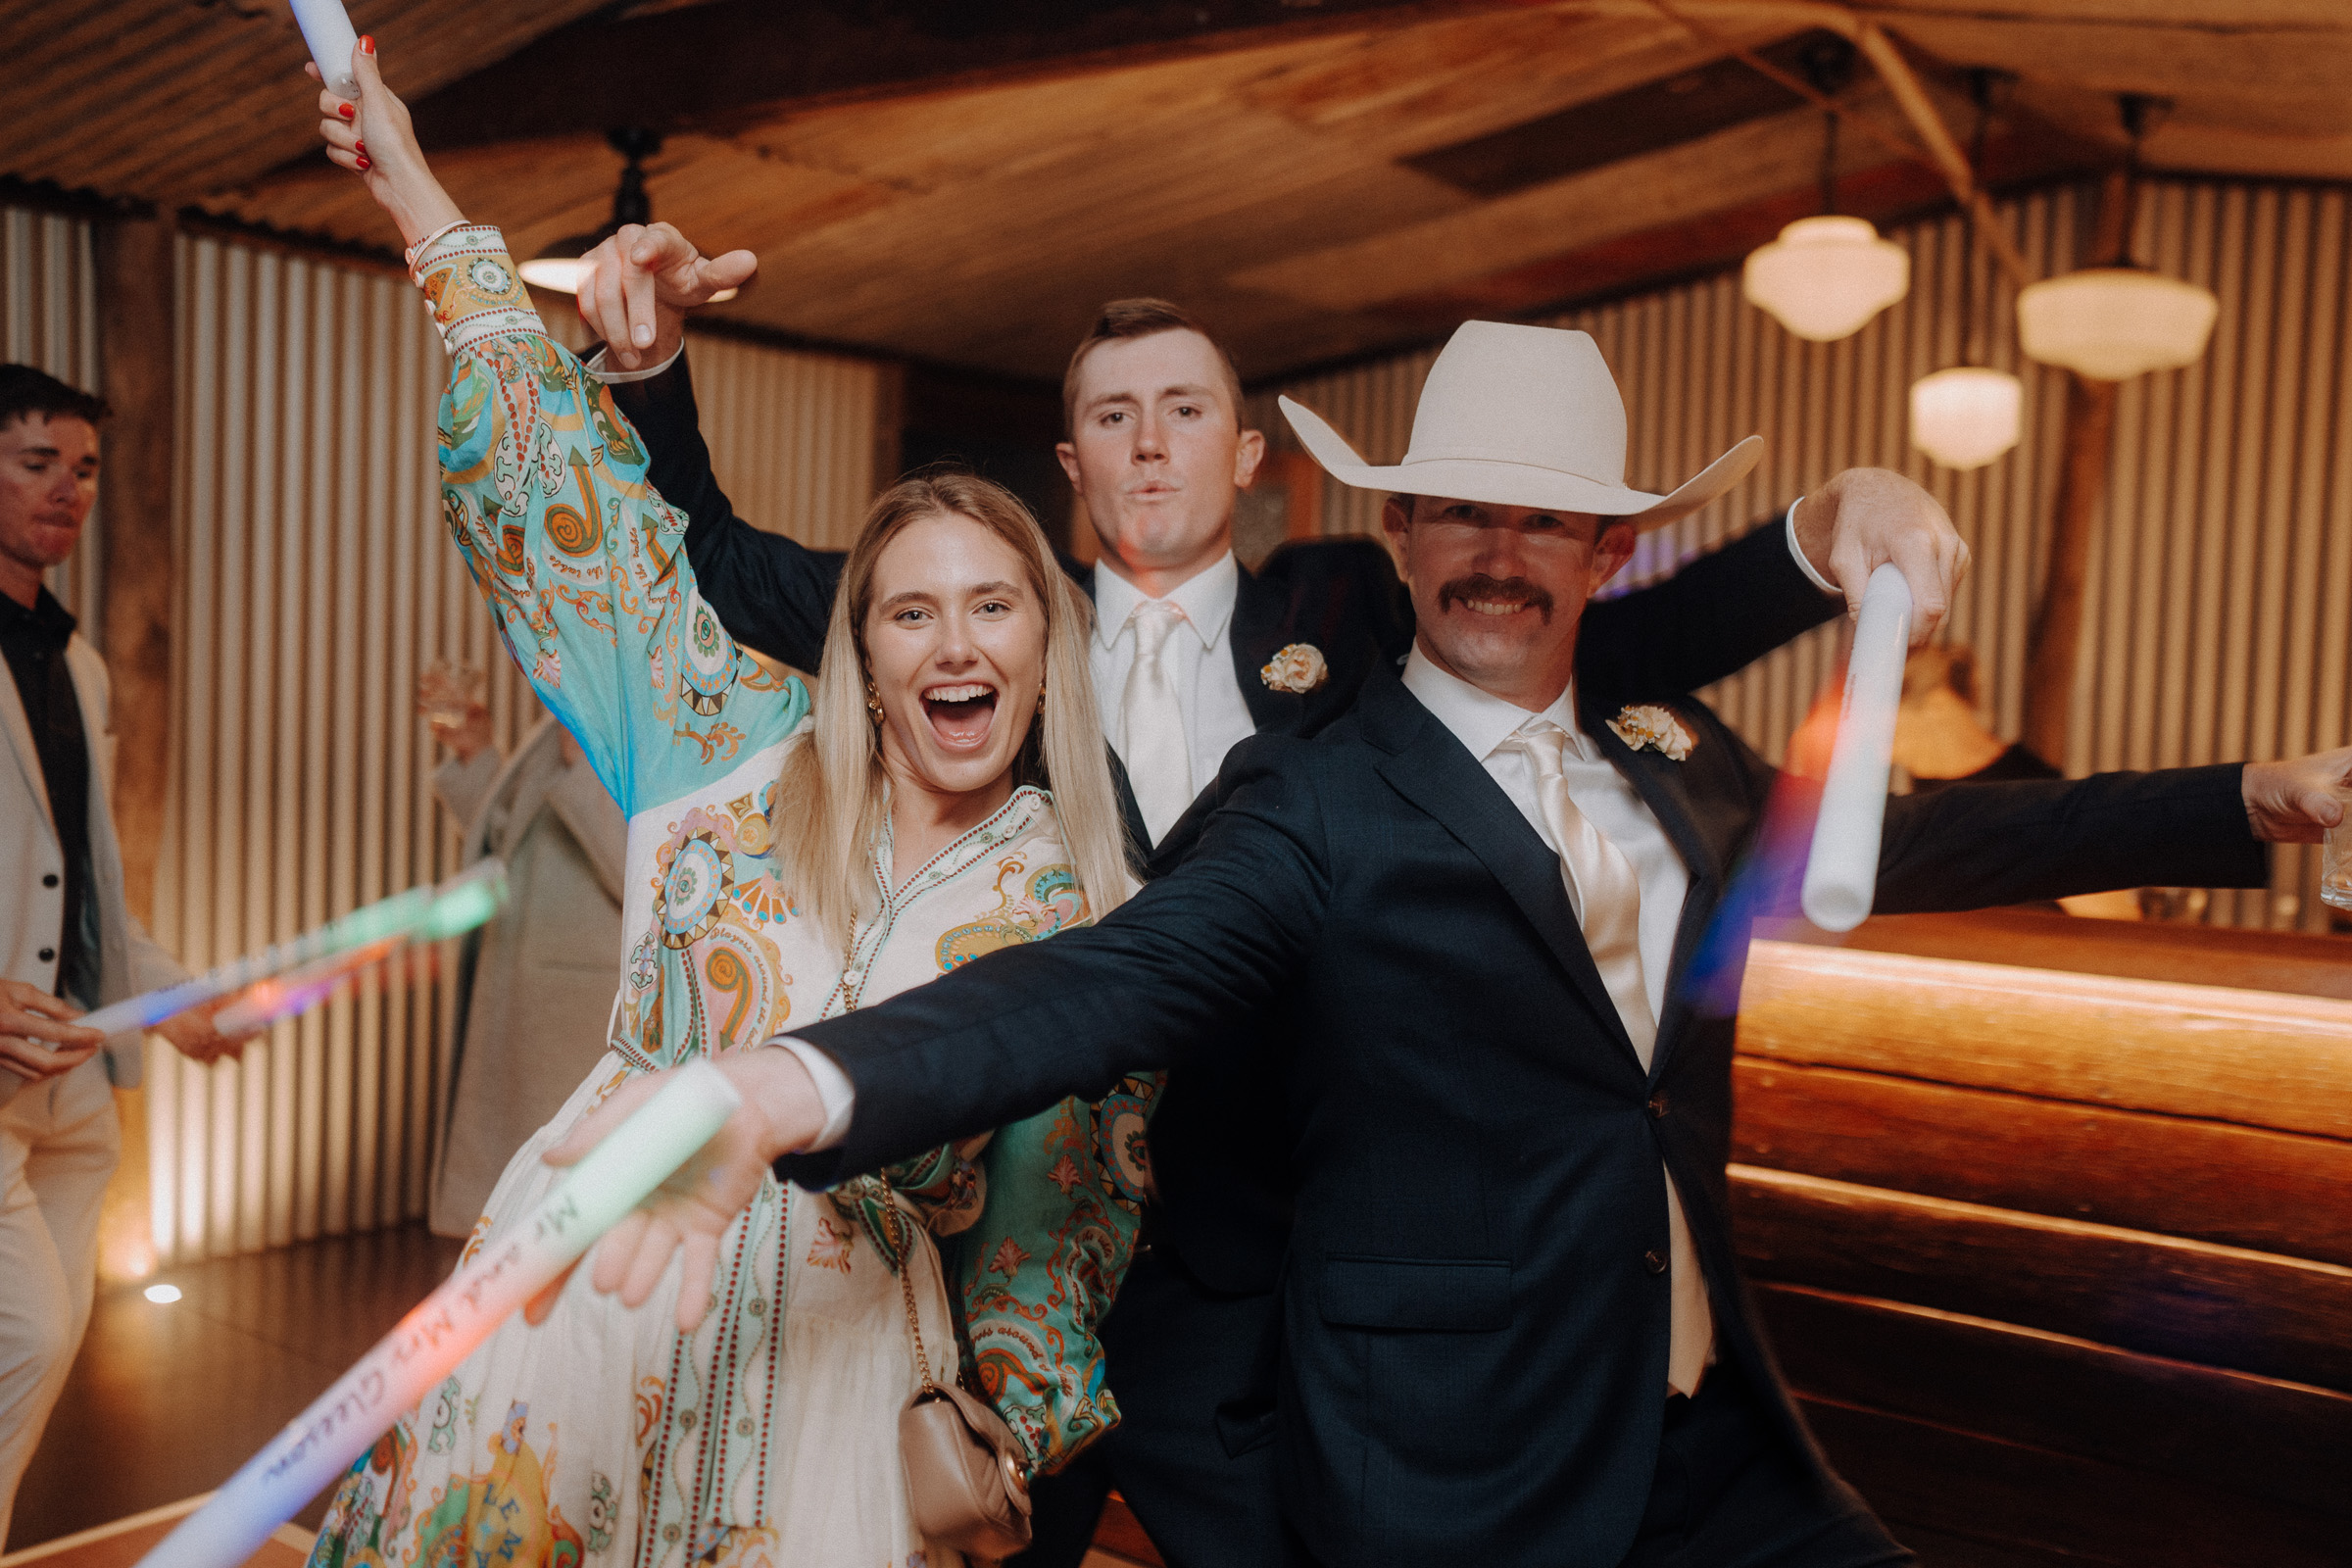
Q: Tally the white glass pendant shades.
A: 3